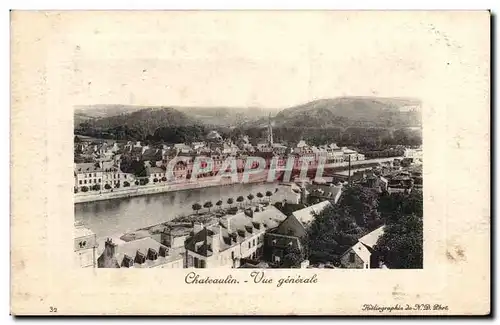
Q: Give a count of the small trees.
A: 8